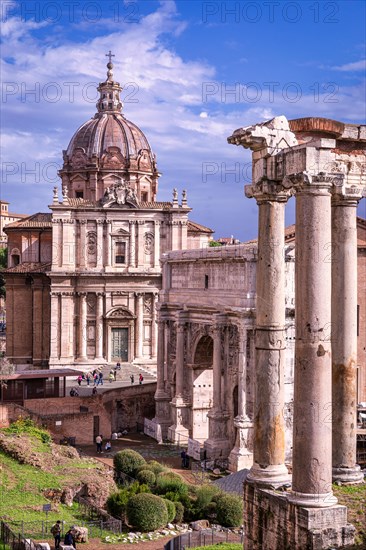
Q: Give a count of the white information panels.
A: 2